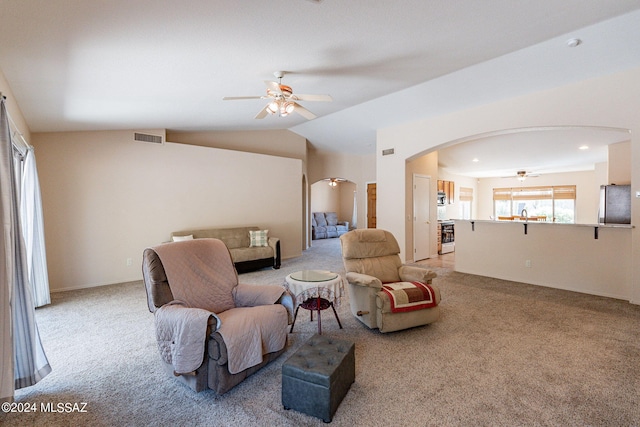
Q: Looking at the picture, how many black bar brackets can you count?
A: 3